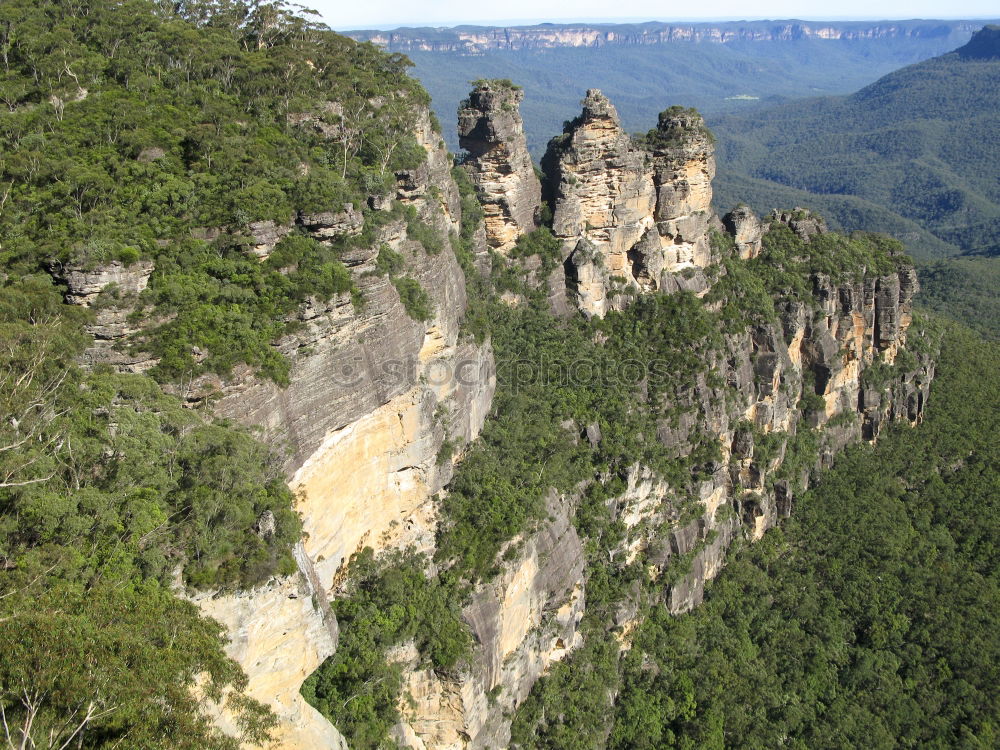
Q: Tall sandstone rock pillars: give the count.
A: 3